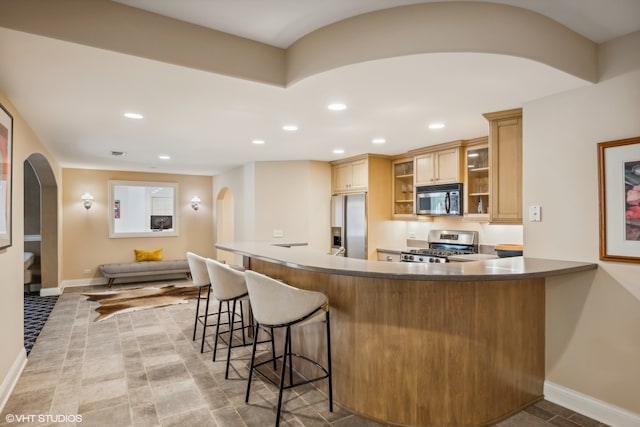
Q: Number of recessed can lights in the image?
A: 8